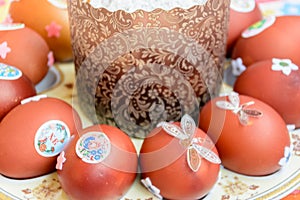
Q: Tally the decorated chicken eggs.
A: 10